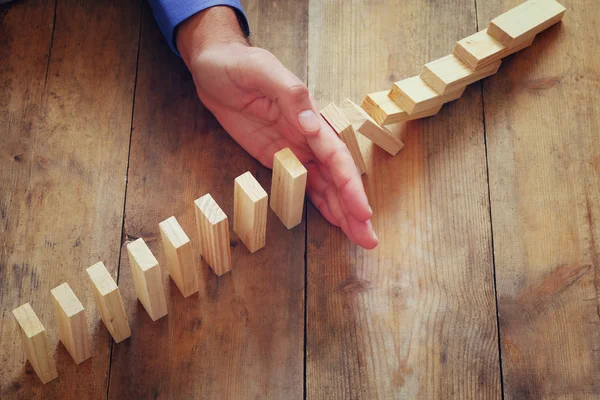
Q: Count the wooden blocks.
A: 15